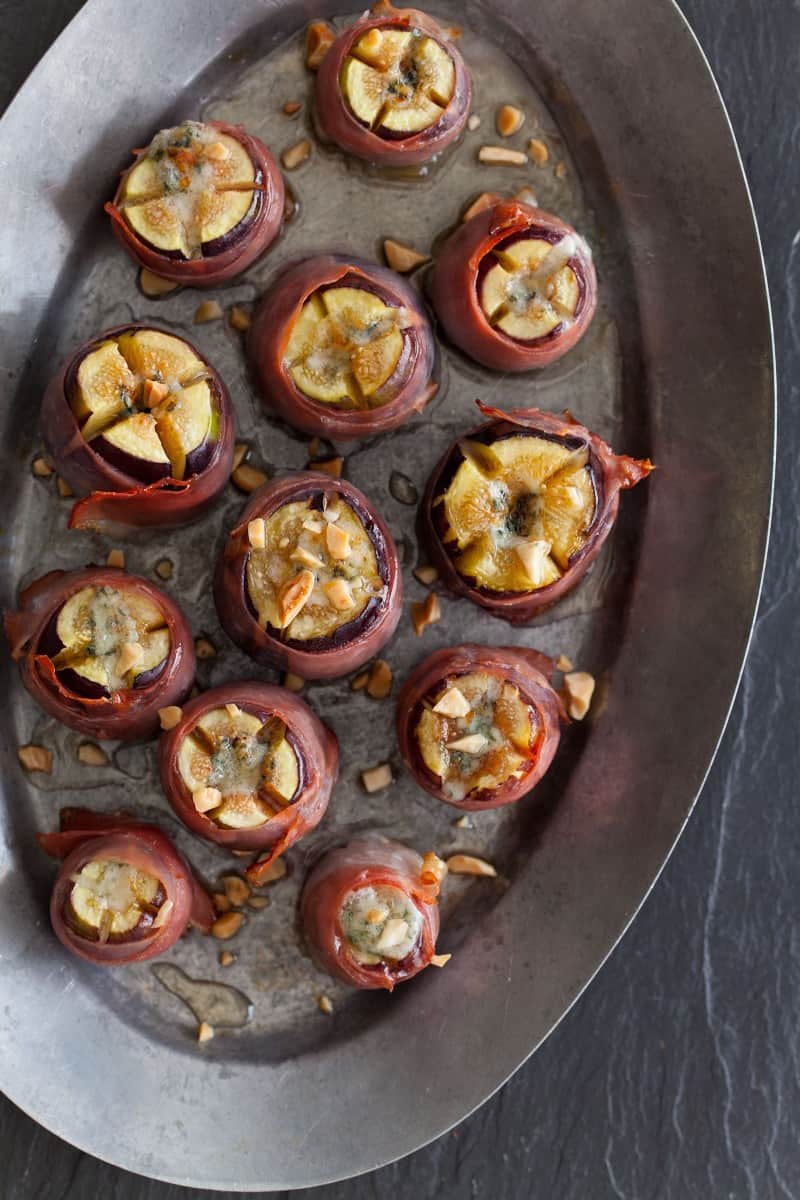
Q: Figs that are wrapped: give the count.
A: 12